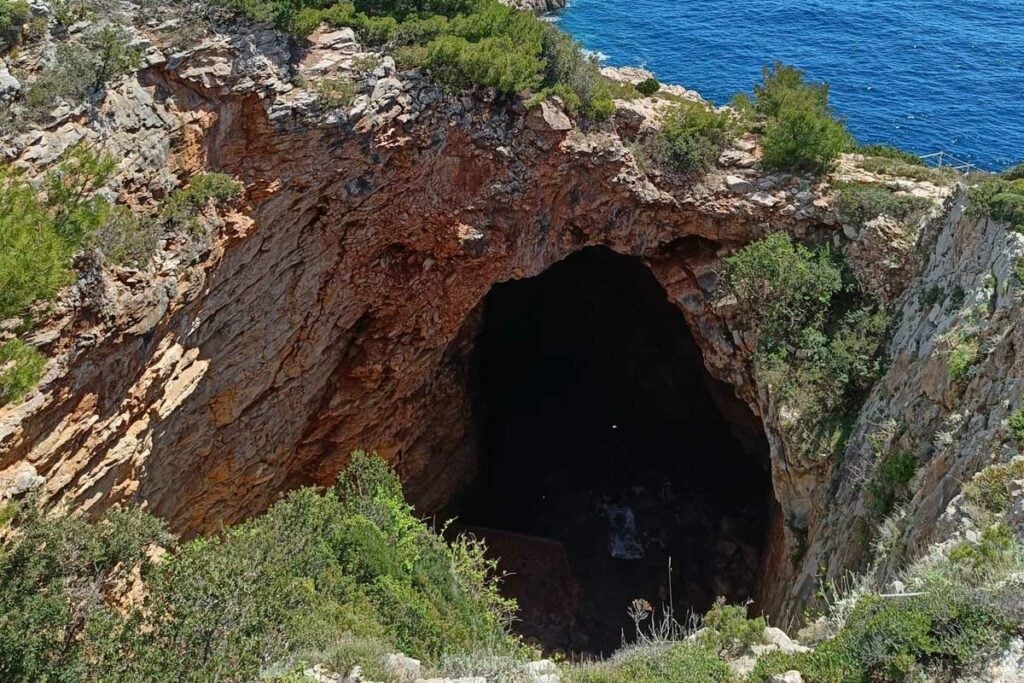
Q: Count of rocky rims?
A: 1